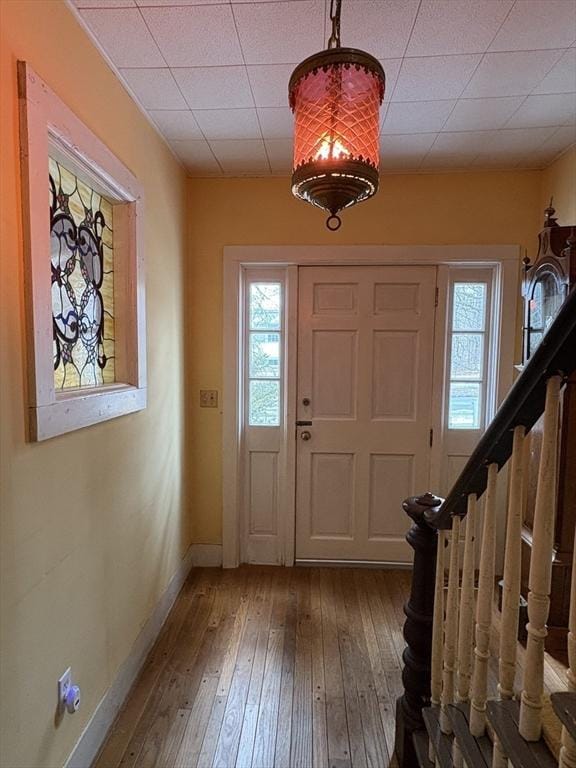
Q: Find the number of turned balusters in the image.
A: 7